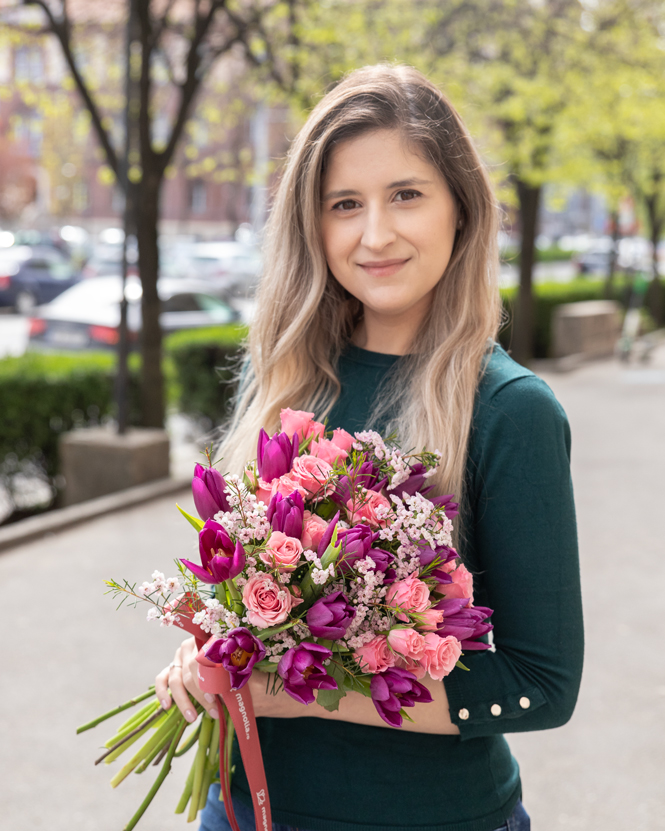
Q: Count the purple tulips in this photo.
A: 15